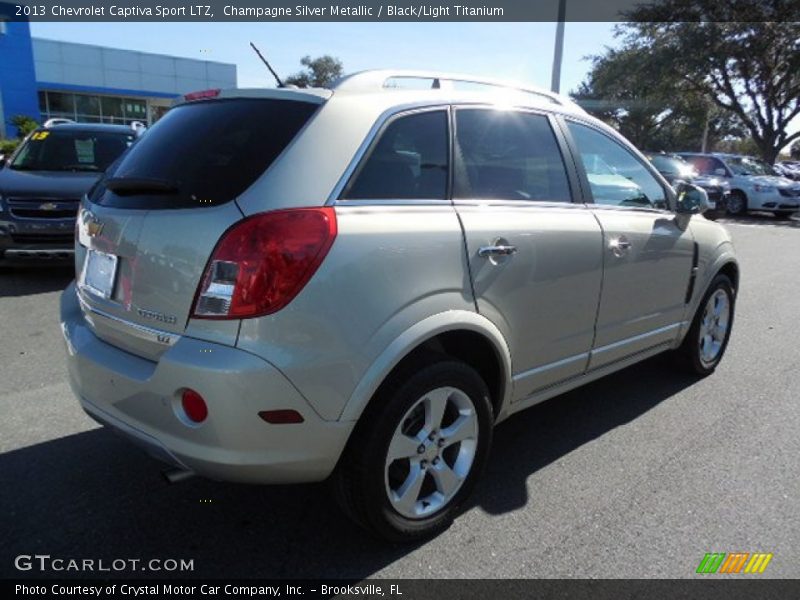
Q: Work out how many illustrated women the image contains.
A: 0